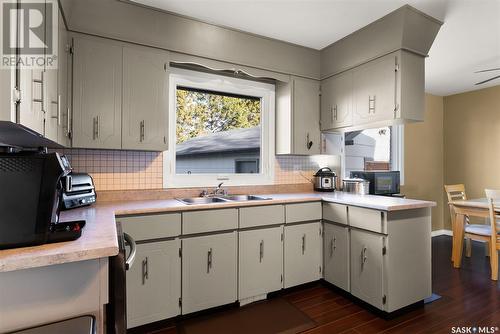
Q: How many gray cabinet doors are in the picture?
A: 14